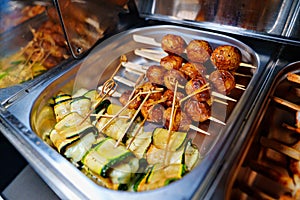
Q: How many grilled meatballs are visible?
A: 15